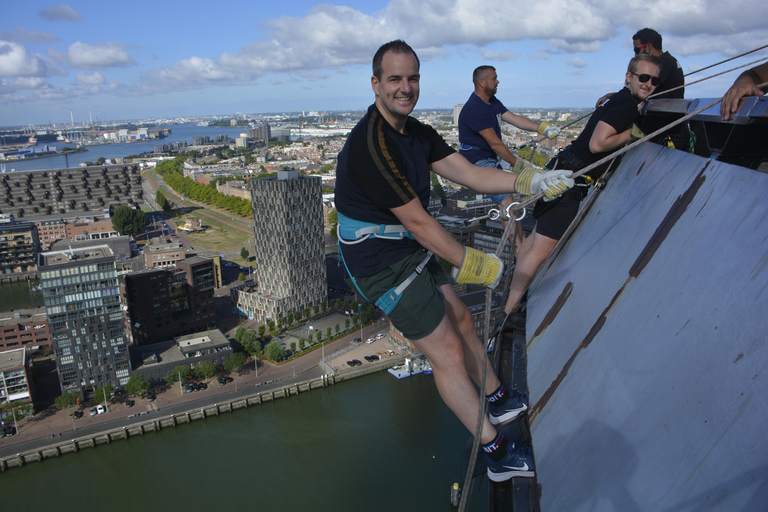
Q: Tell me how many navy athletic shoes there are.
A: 2